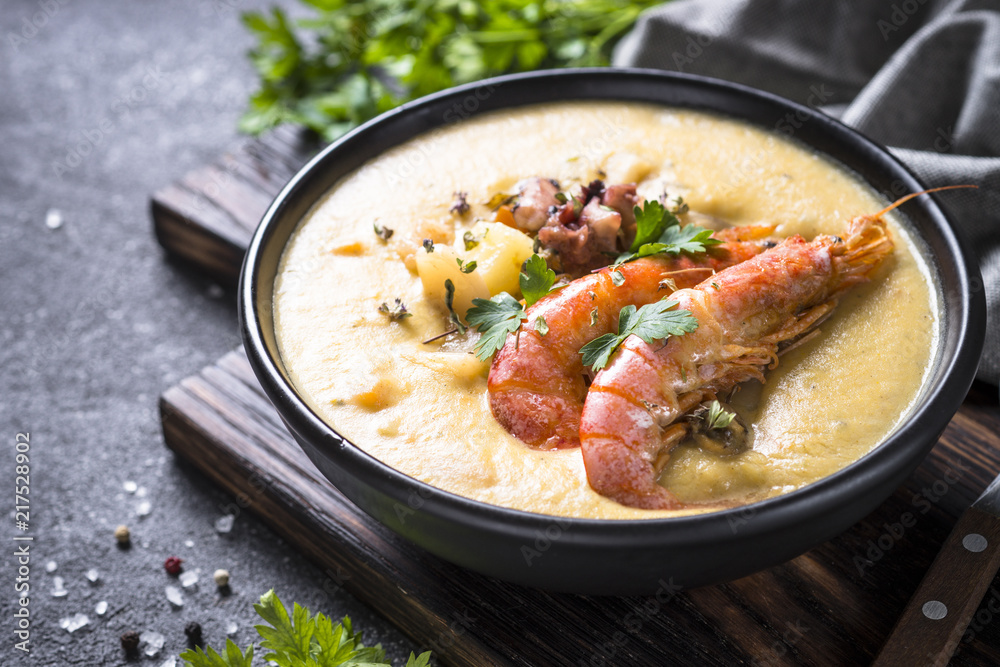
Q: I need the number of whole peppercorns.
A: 5